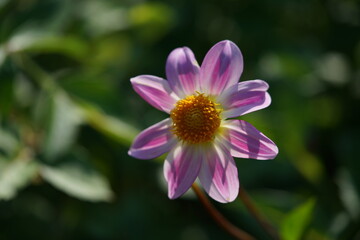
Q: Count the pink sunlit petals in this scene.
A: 8